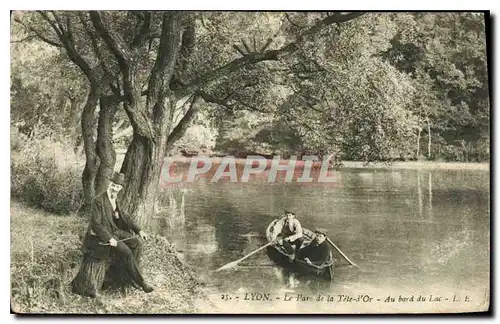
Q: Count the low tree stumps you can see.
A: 1